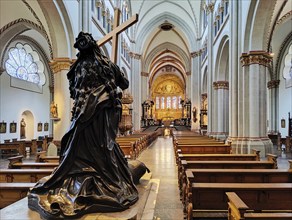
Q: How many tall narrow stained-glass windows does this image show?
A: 5